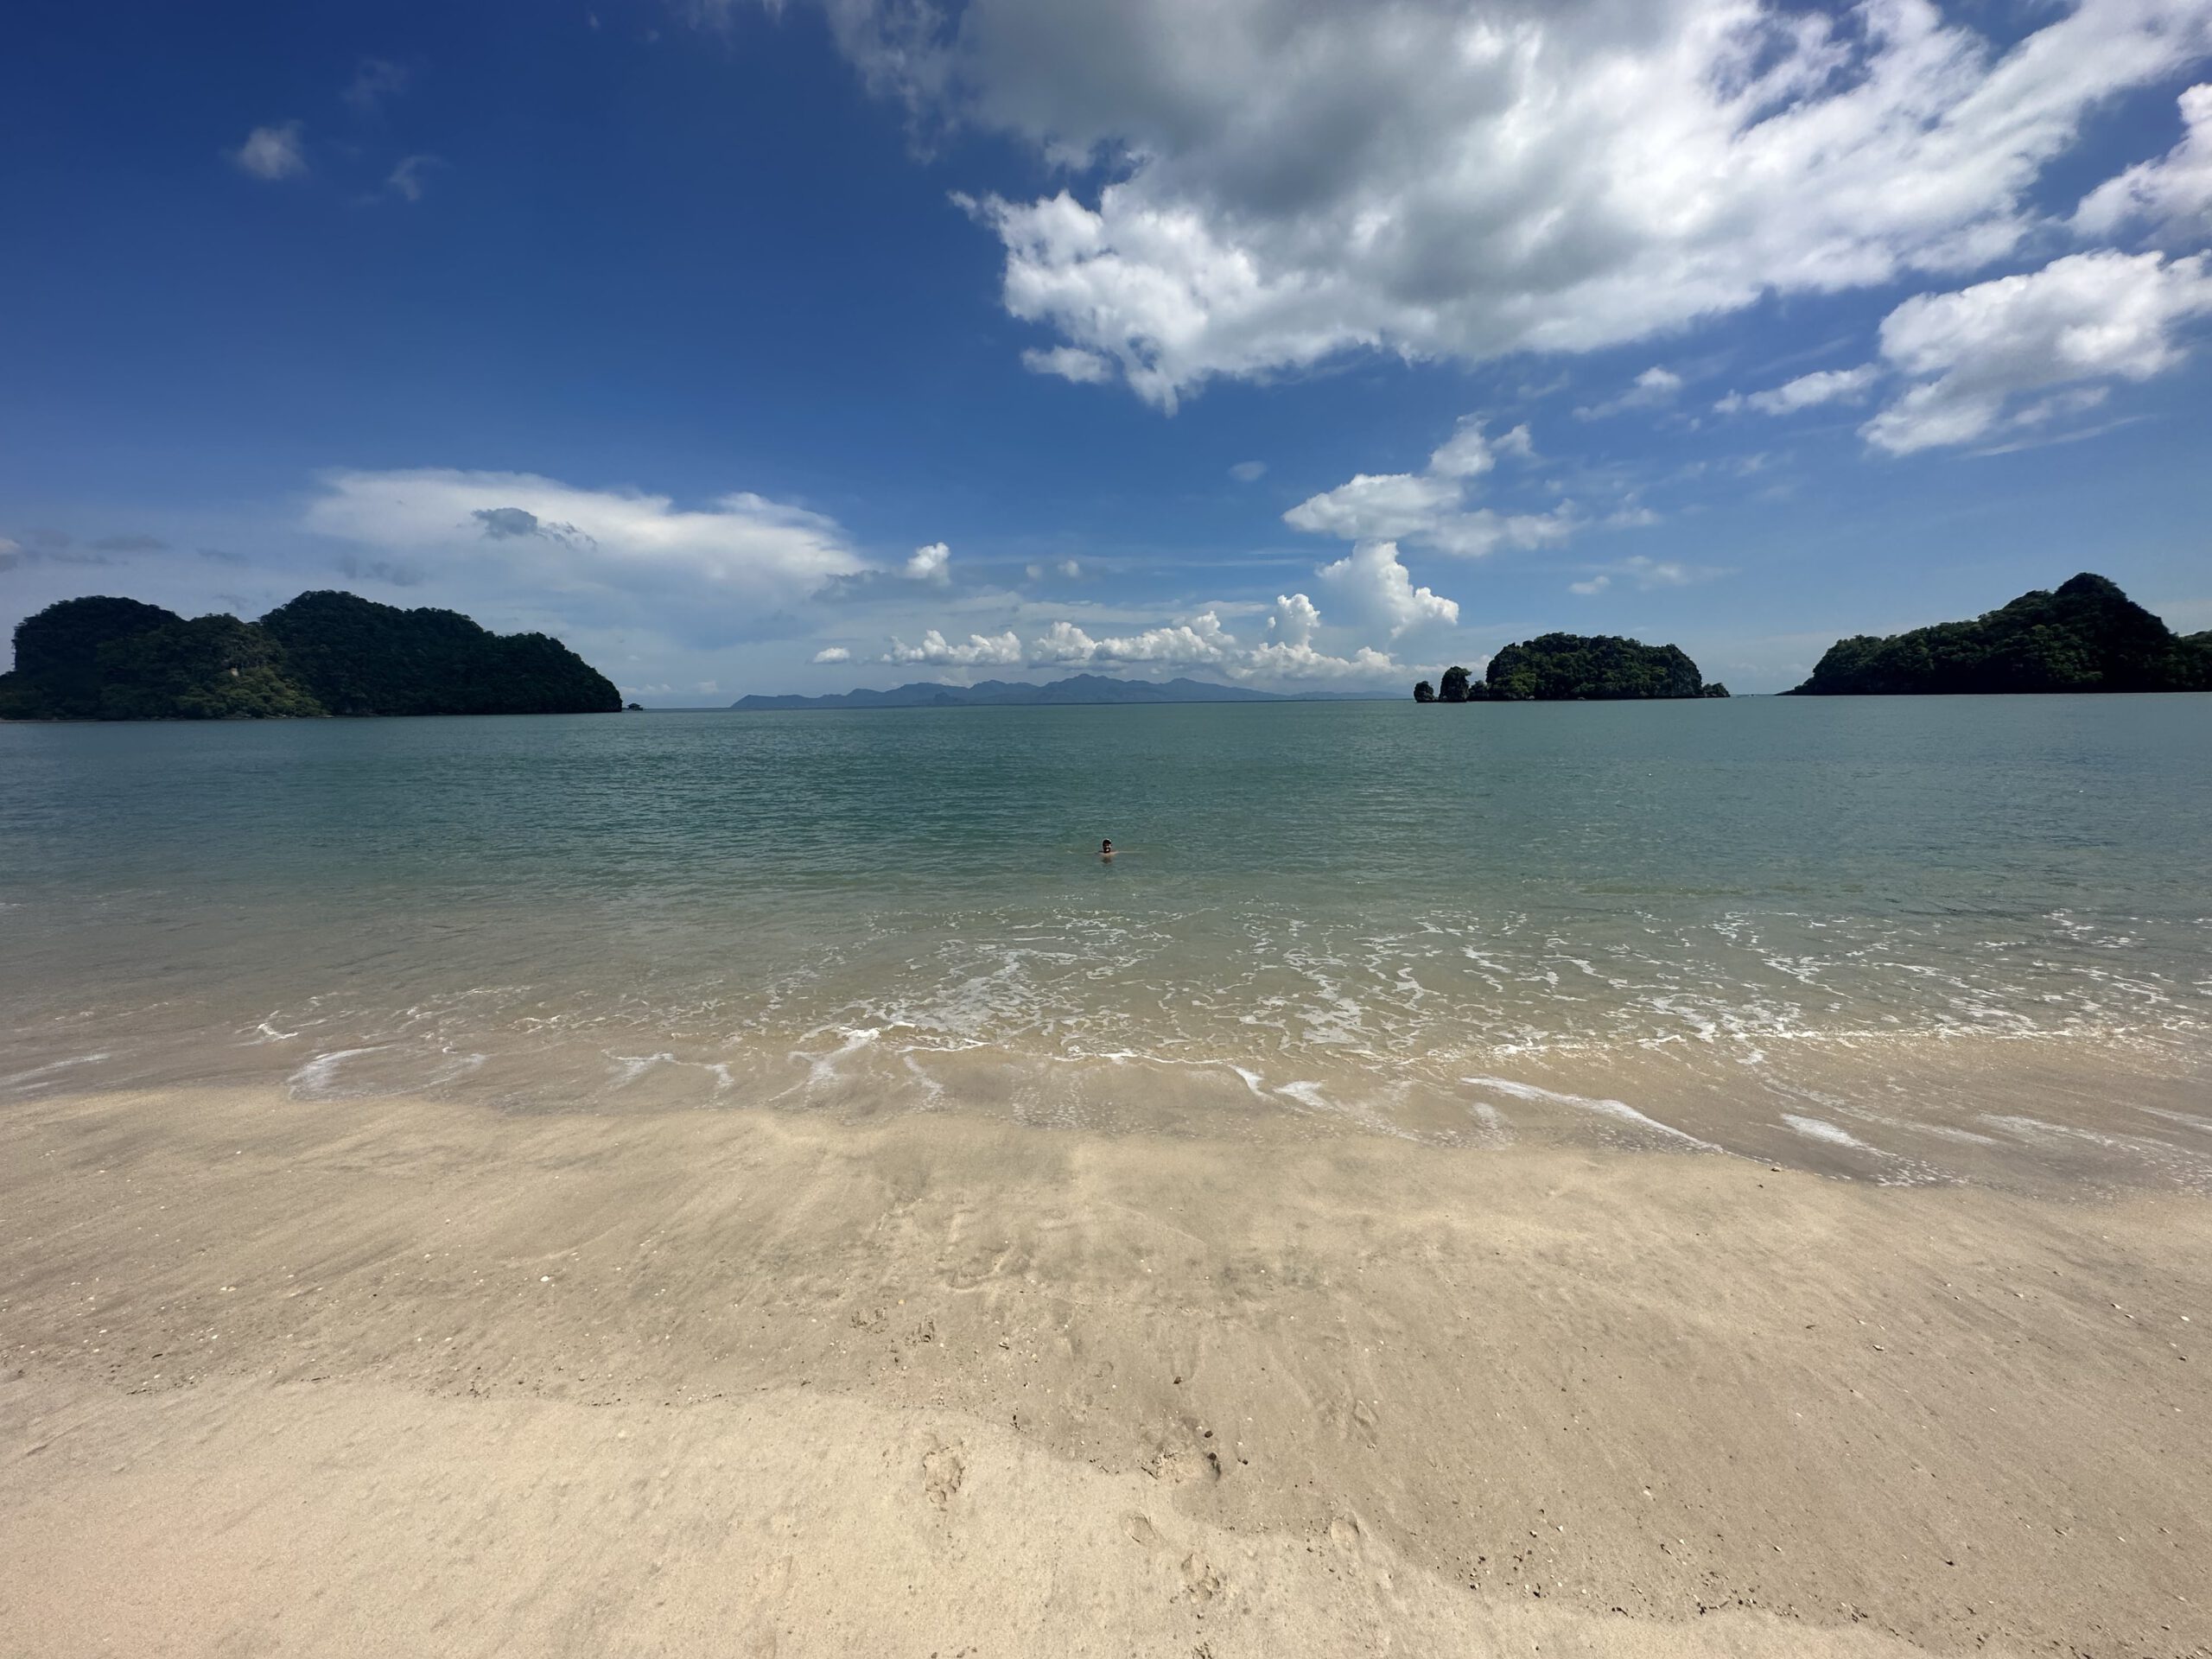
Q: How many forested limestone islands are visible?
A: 3